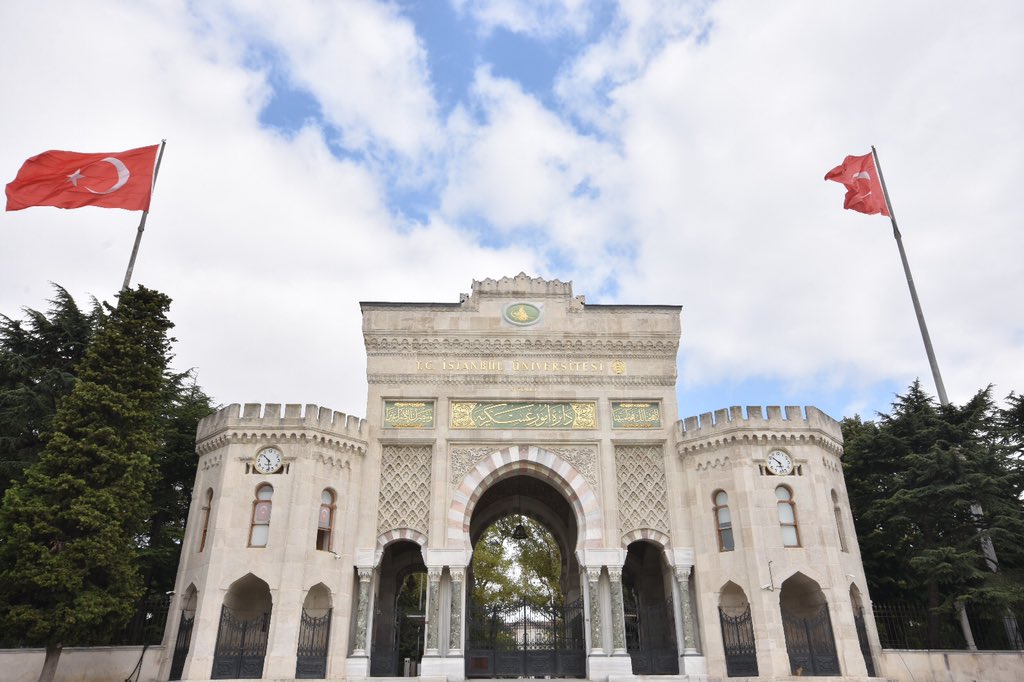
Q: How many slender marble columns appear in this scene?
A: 6